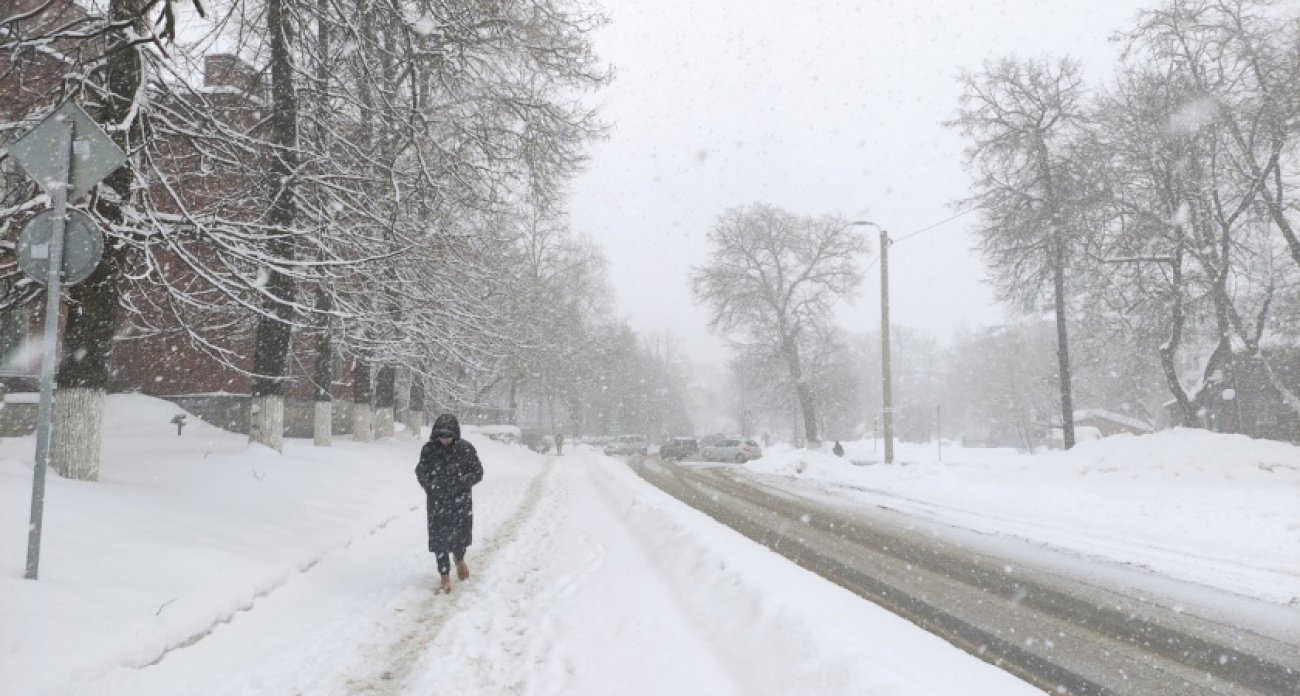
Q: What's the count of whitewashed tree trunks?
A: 6